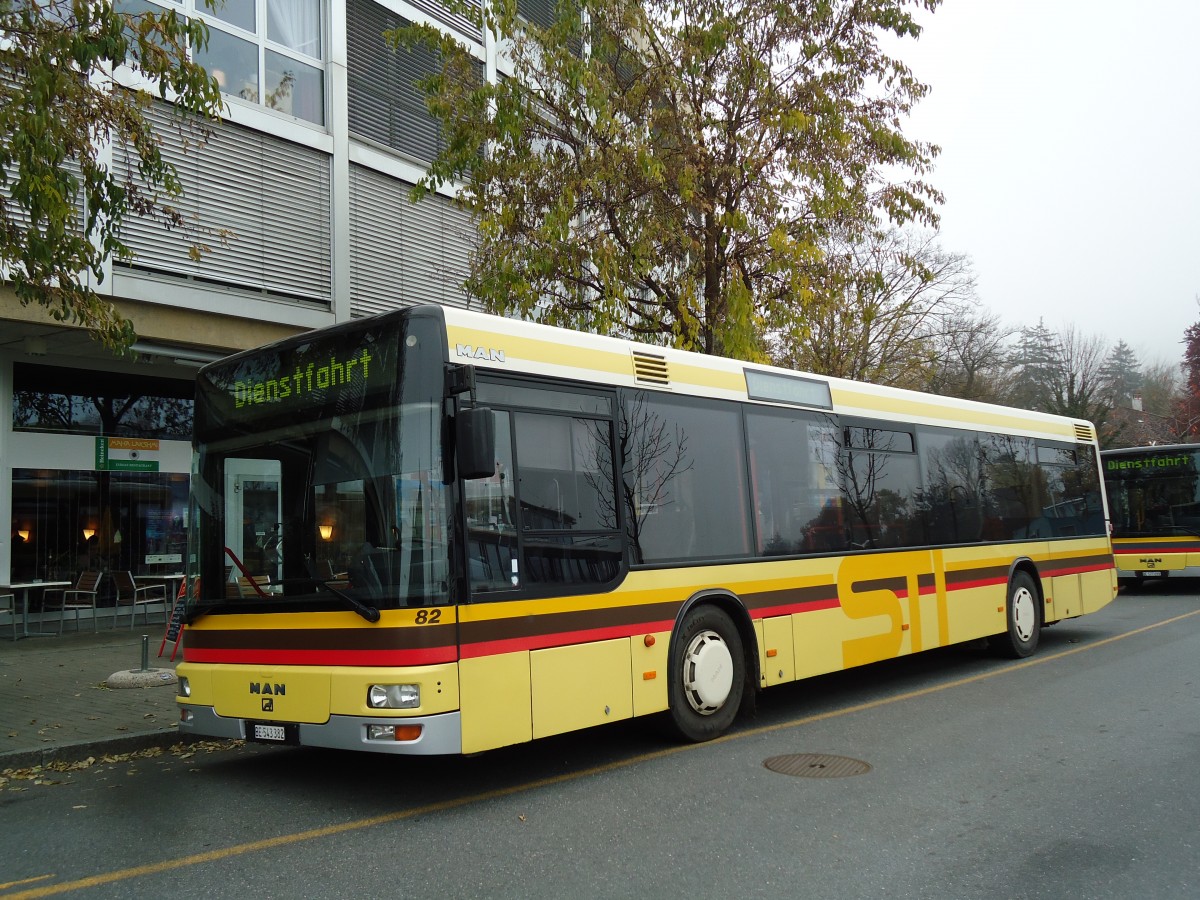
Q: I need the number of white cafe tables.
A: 2